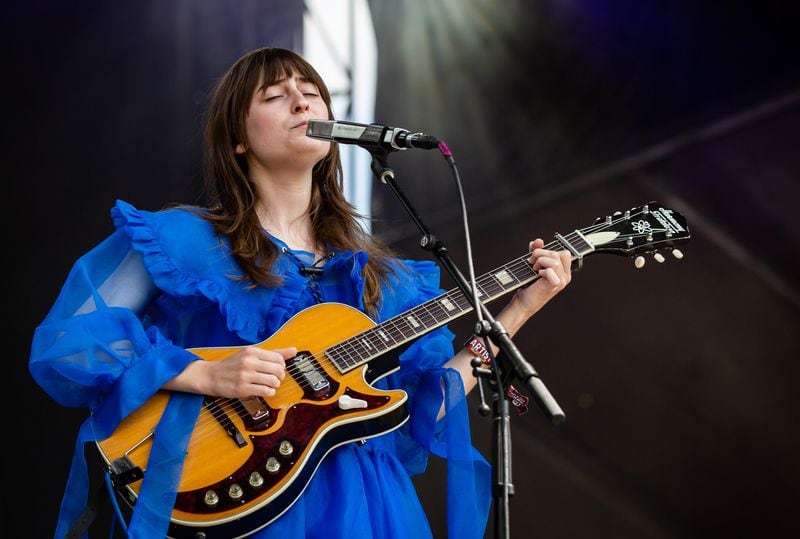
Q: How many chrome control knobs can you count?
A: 5